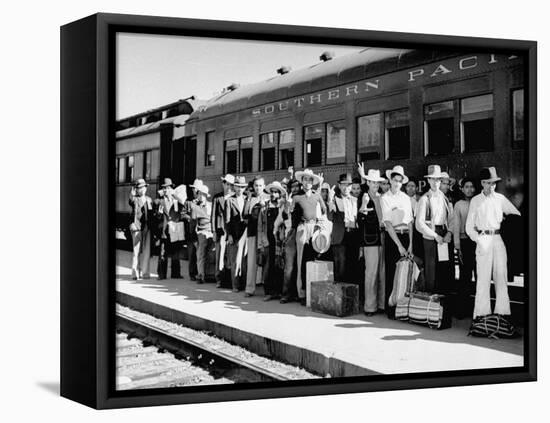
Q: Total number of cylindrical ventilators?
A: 3